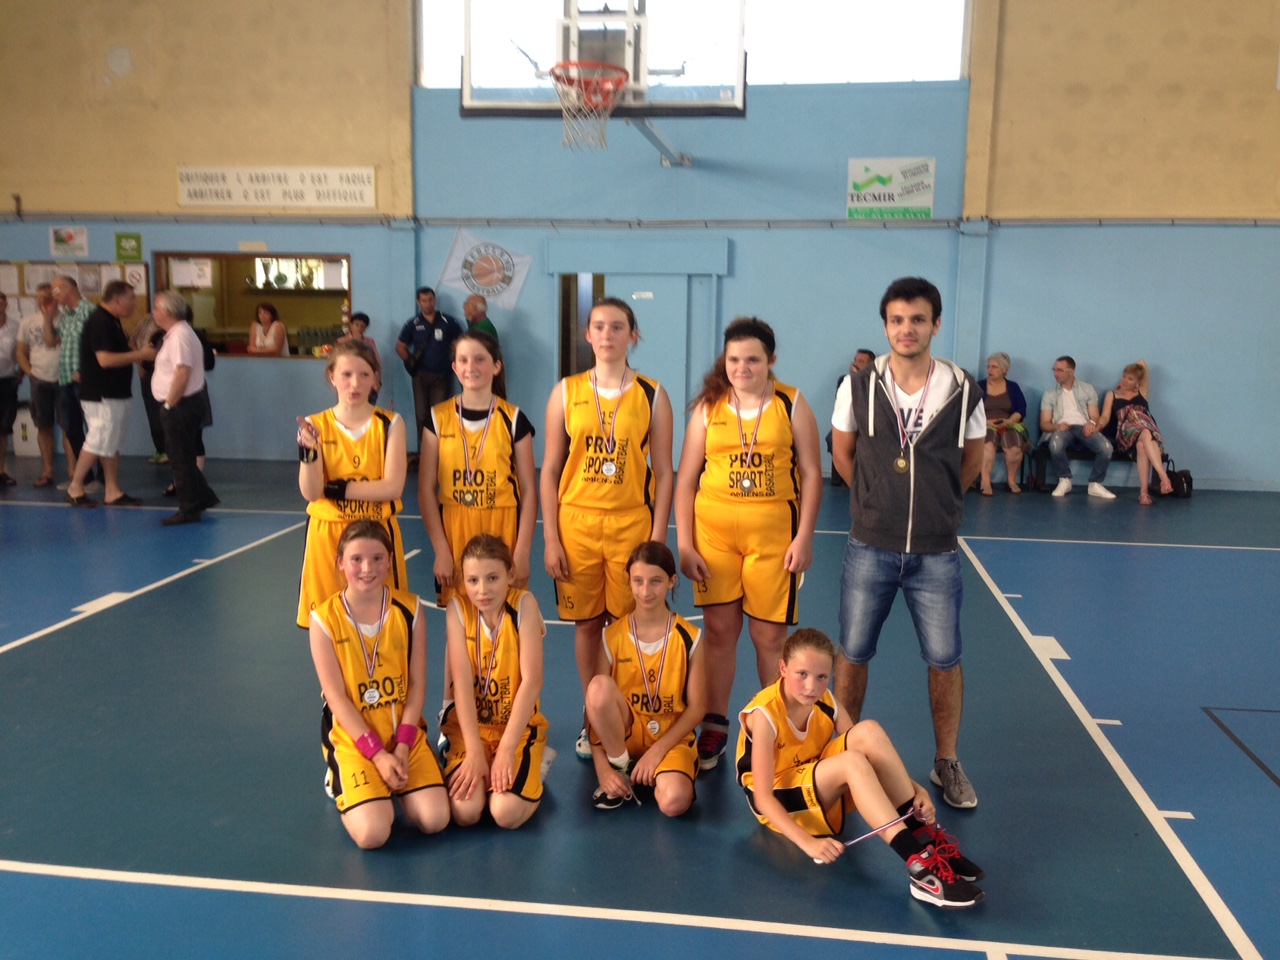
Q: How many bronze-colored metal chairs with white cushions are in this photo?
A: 0